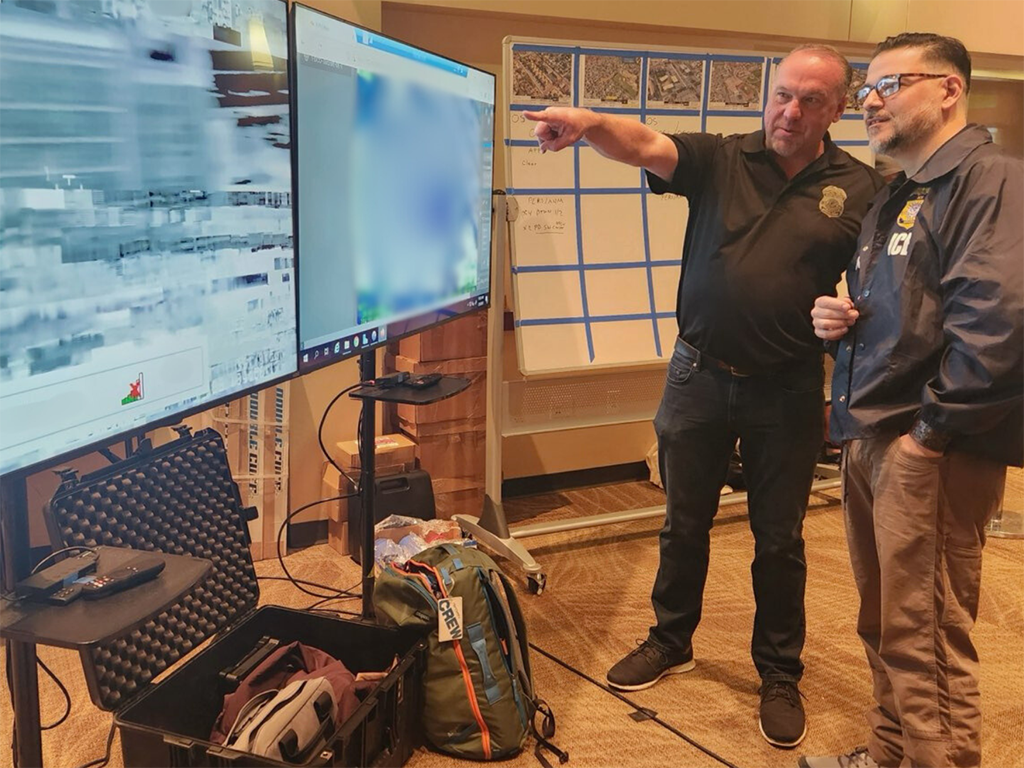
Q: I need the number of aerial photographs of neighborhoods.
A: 5